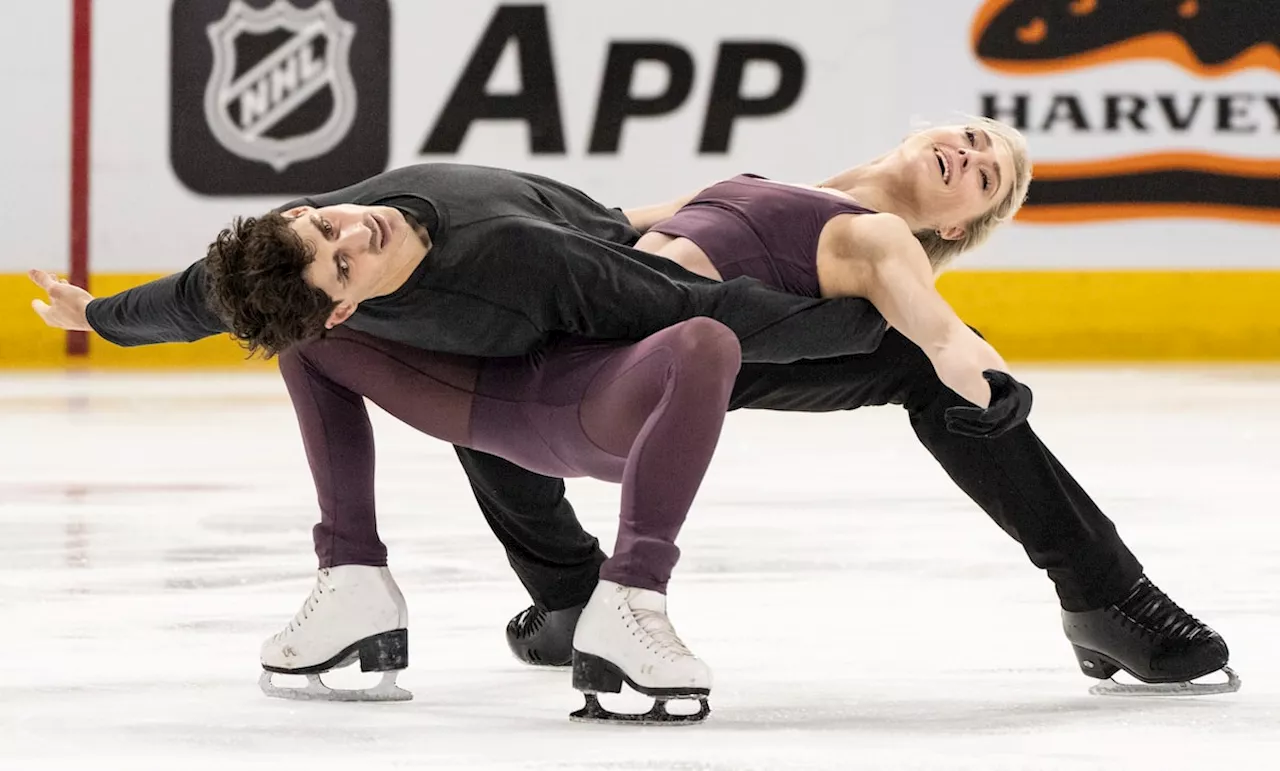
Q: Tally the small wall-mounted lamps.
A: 0